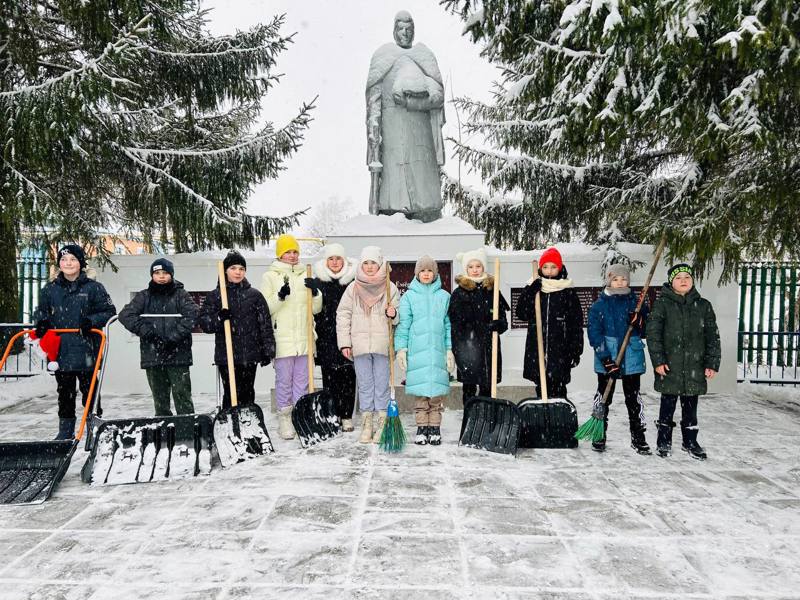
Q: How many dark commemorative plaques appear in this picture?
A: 3